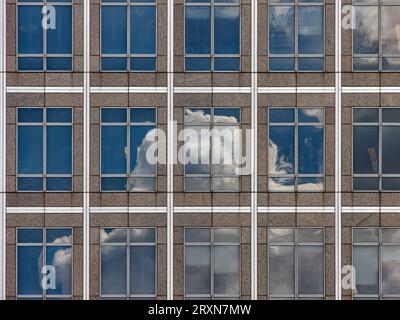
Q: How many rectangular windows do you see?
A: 15